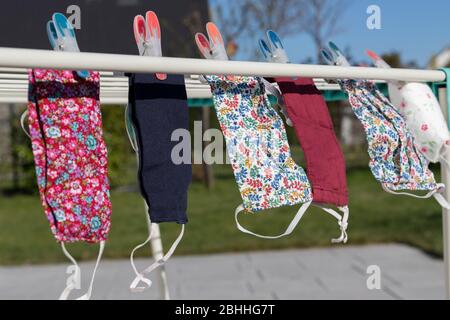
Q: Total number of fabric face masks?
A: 6